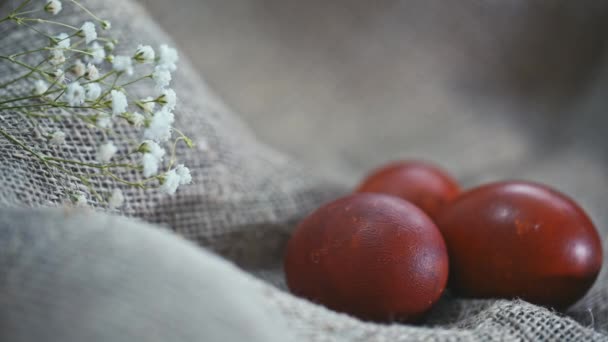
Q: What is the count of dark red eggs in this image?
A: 3